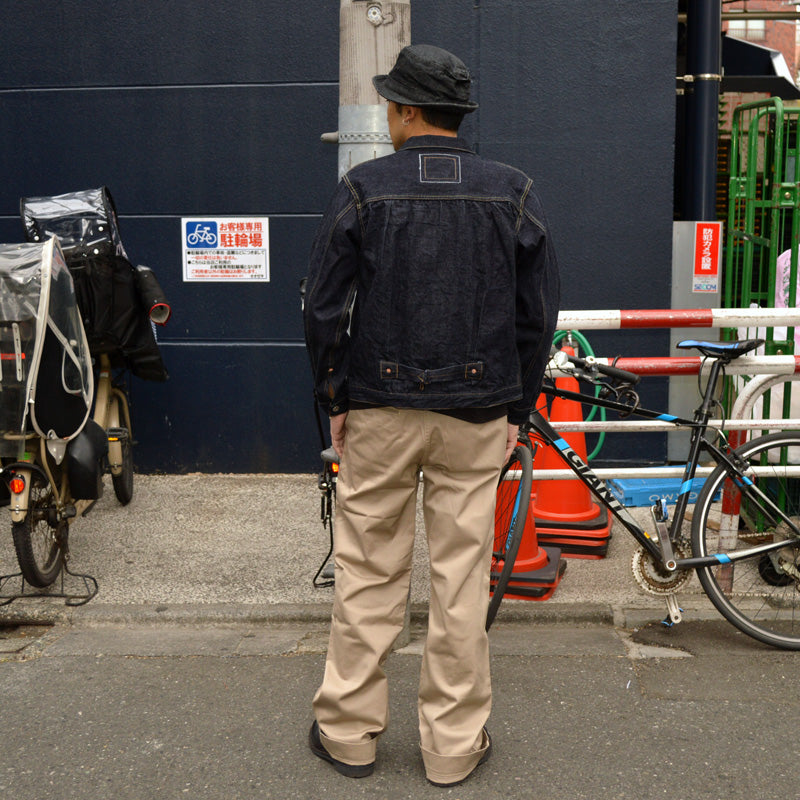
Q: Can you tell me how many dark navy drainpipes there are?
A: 1